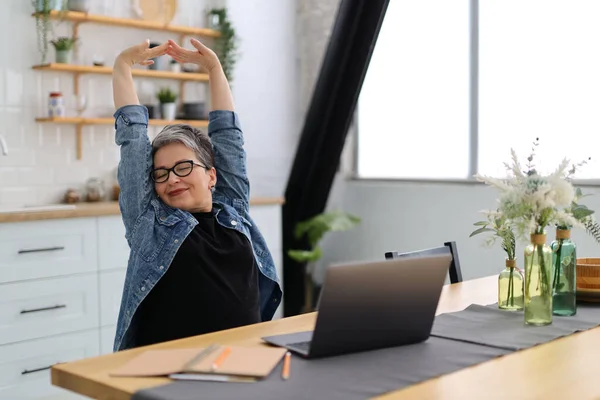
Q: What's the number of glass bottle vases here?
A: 3